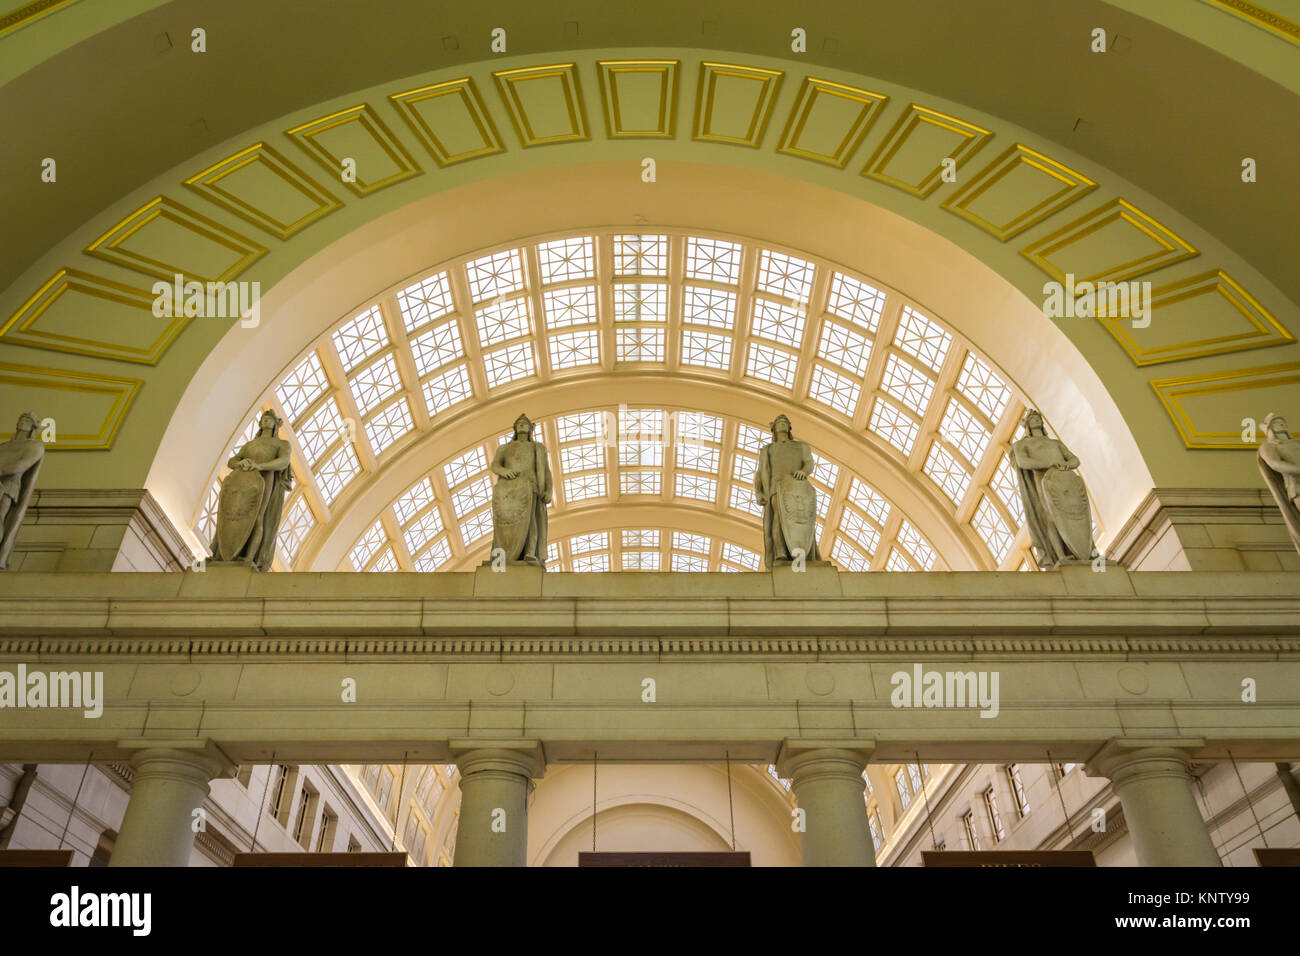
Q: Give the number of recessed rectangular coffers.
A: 15